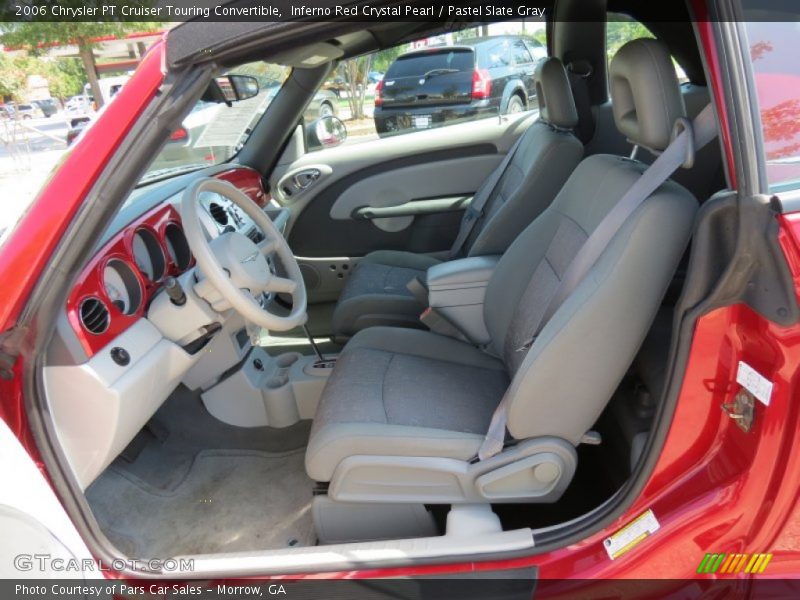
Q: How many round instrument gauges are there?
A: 3